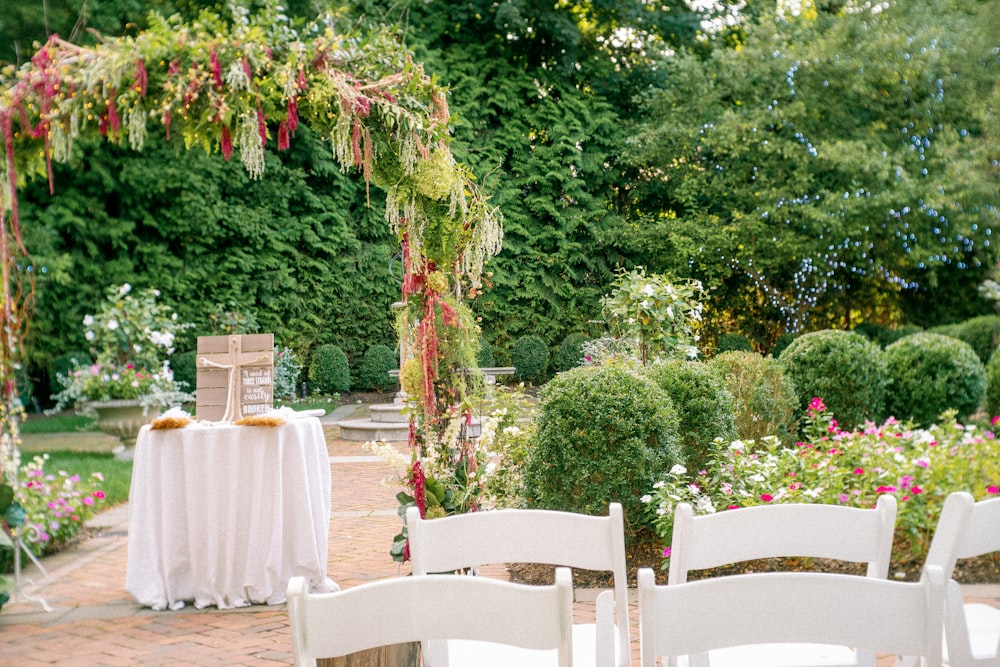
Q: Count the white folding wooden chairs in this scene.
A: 5